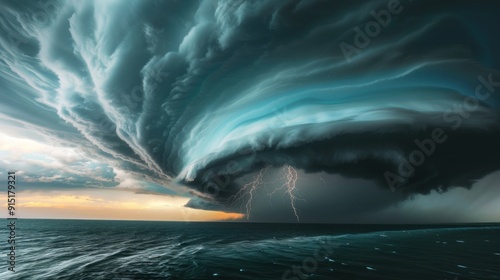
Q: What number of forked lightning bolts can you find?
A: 2